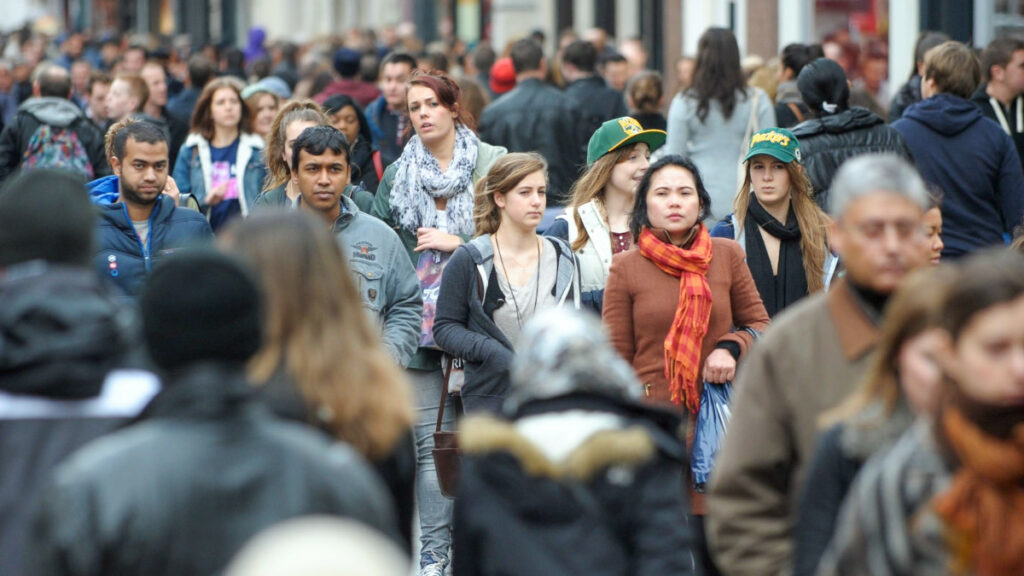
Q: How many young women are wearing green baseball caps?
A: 2